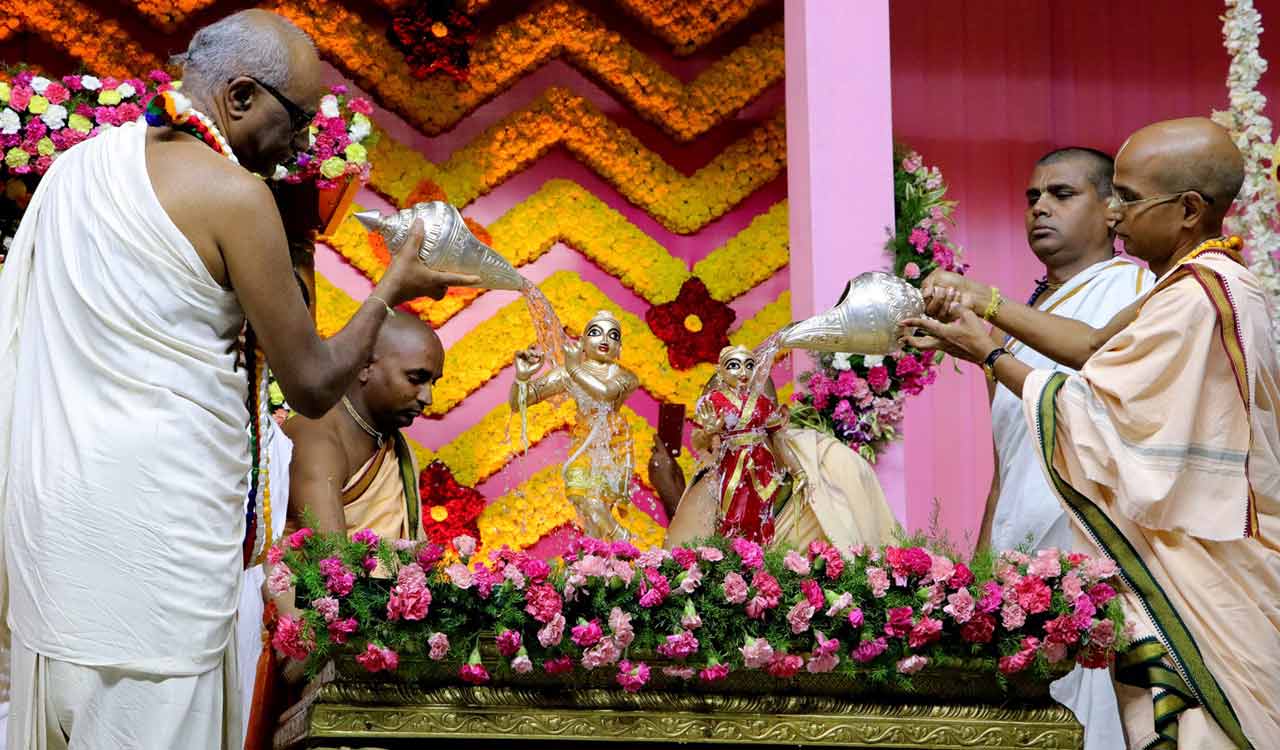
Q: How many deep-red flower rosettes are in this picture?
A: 3